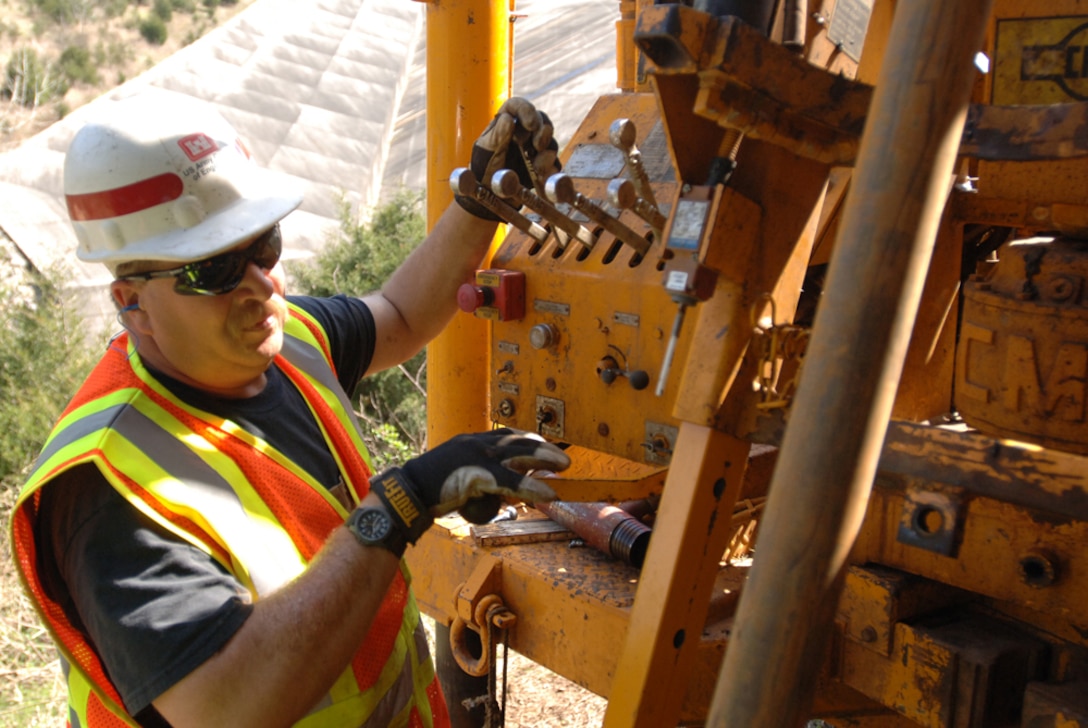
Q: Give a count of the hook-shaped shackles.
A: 1